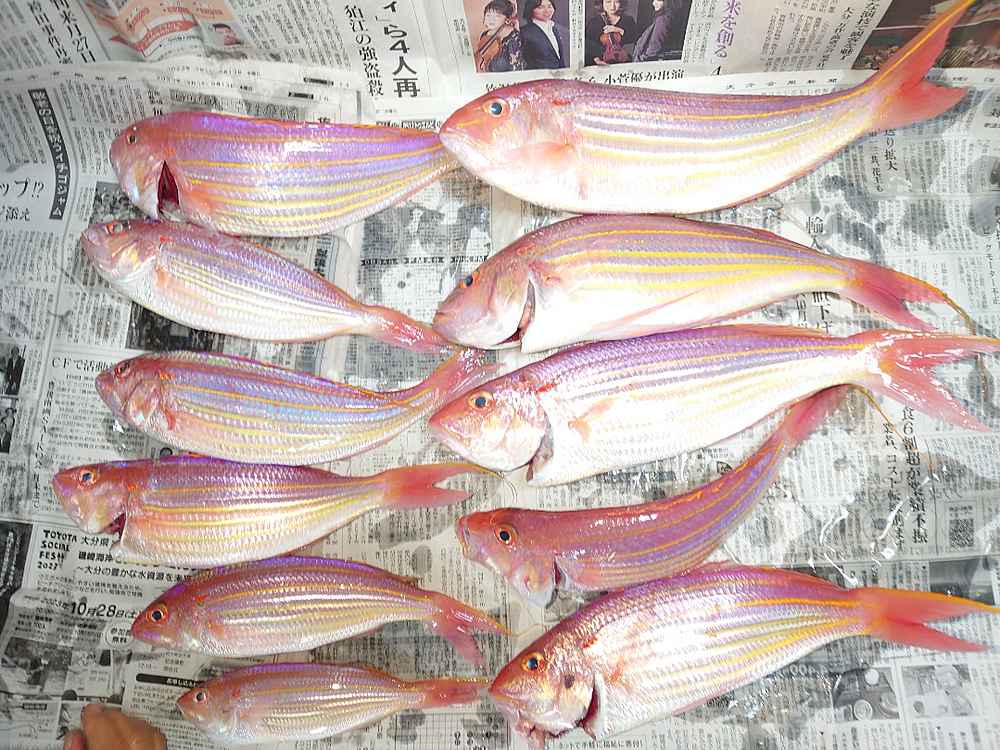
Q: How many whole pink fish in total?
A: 11